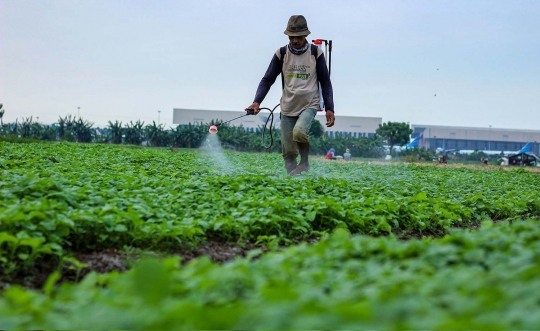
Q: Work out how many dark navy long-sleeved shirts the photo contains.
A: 1